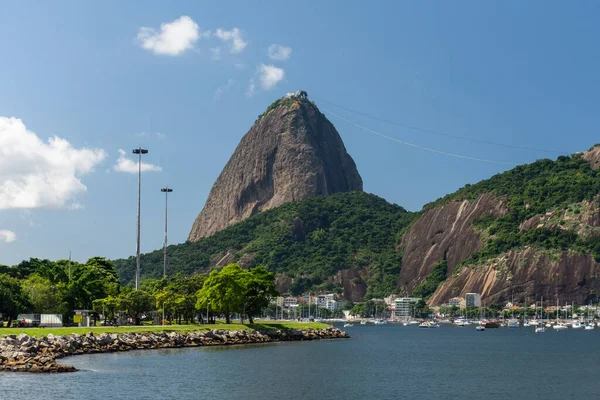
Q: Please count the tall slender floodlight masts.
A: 2